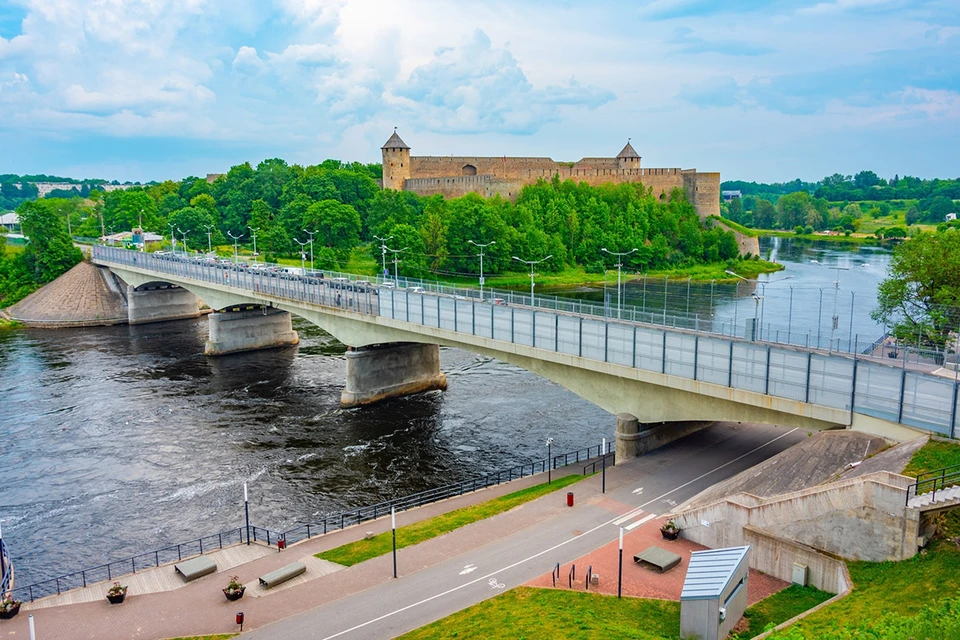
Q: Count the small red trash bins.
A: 3